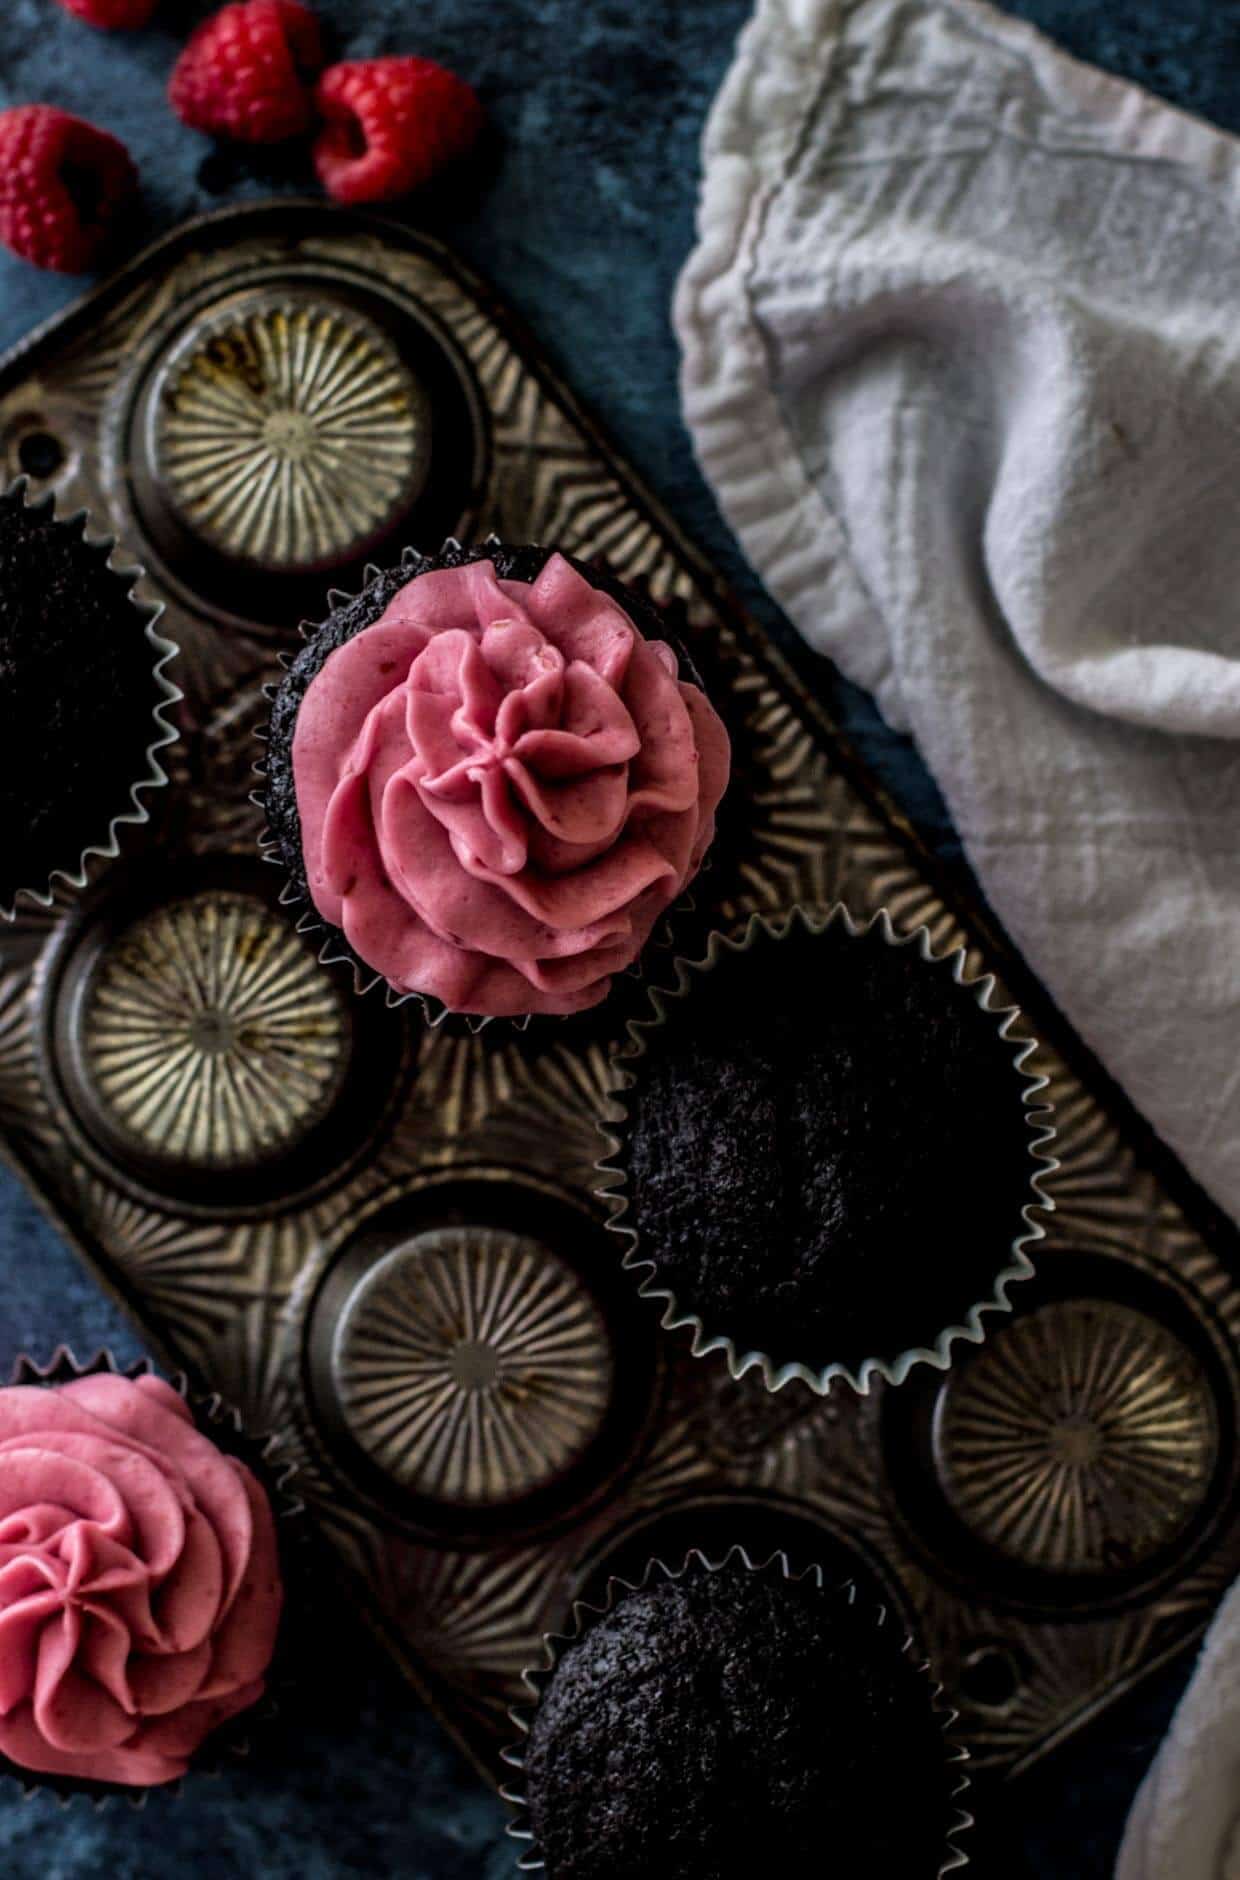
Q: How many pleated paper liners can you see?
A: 5